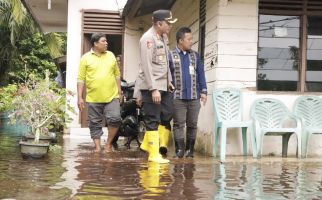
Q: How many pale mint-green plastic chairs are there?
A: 3